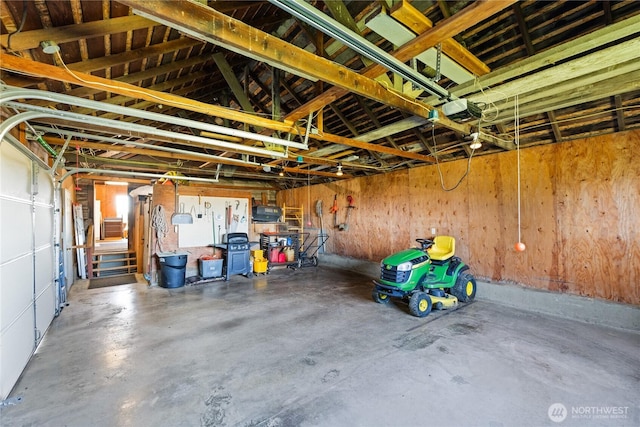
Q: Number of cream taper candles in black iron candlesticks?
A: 0